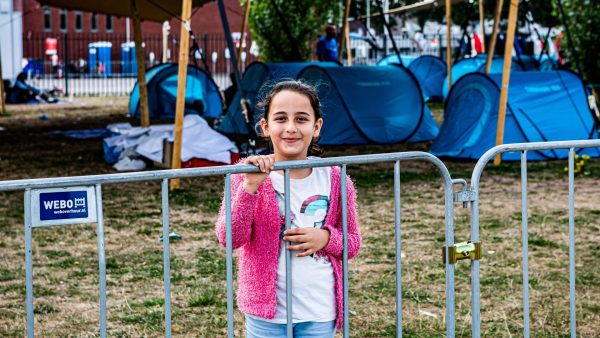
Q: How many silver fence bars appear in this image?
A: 11